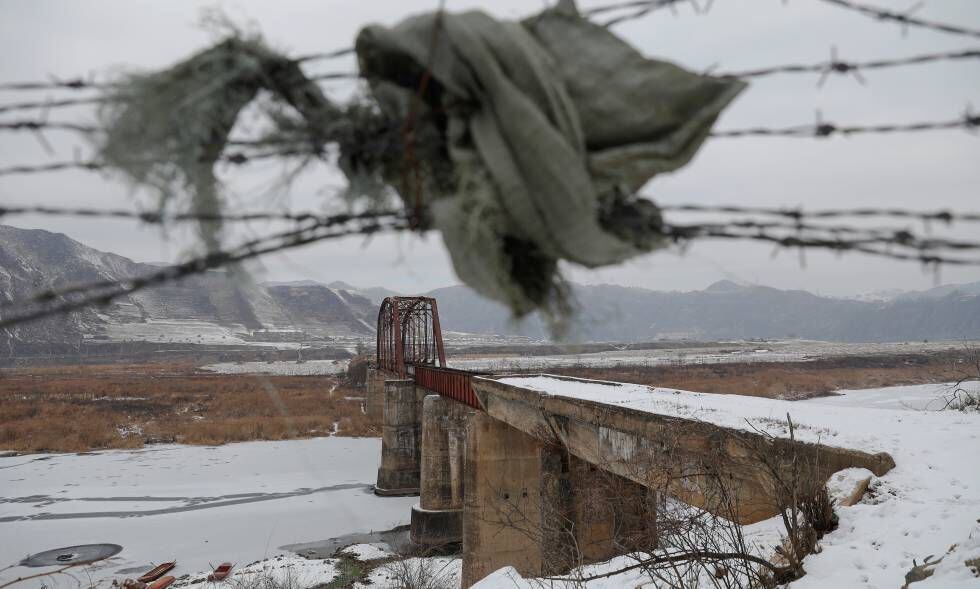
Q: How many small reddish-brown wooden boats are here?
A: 3